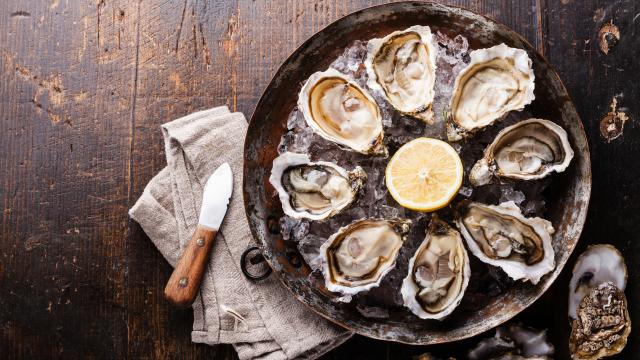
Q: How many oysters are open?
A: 8